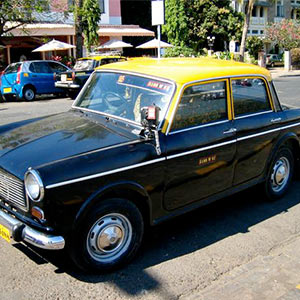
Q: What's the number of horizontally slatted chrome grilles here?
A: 1